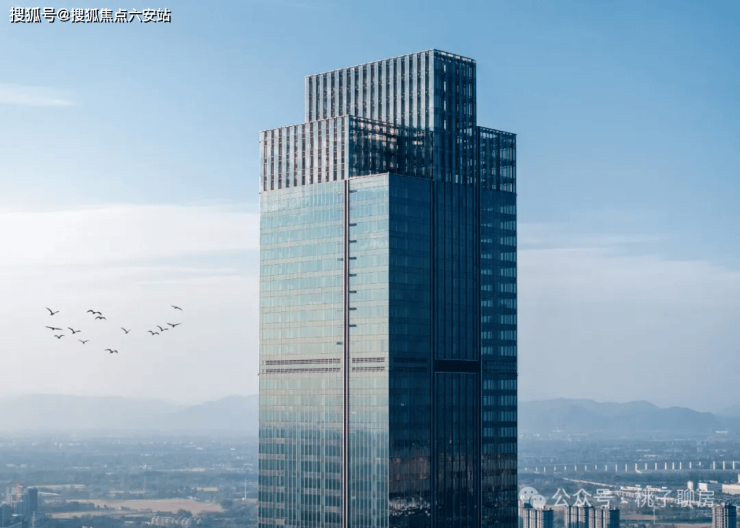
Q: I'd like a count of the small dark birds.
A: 13